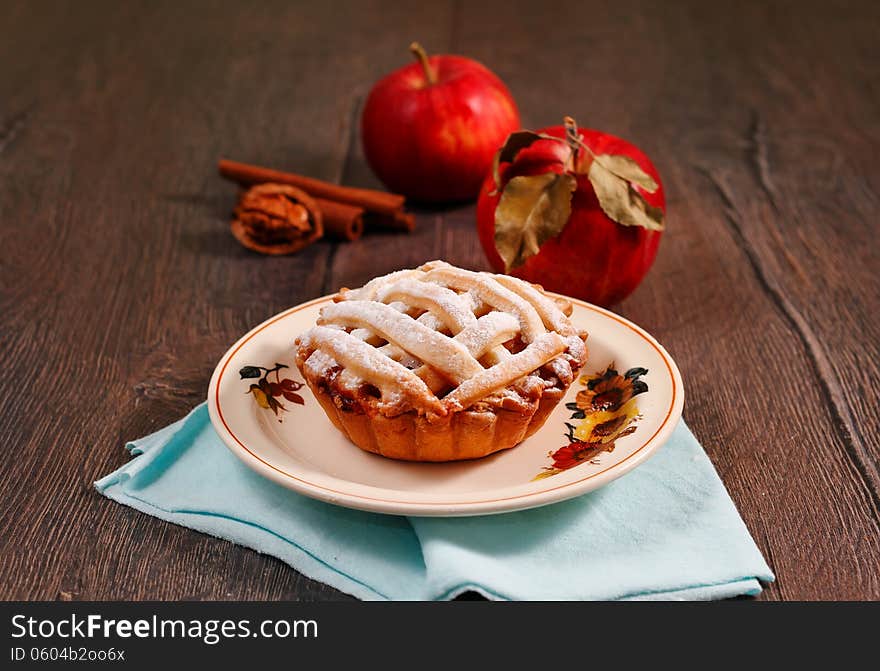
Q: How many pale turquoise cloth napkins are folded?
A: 1